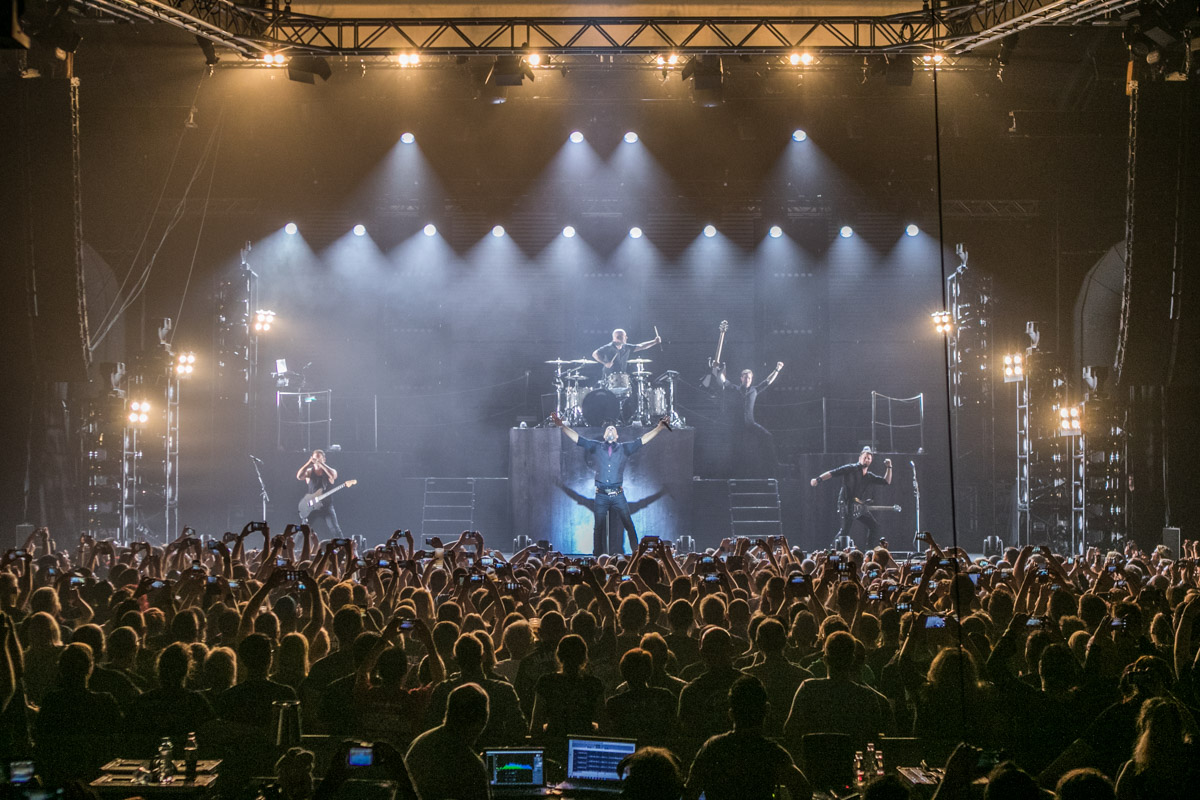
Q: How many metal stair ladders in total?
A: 2